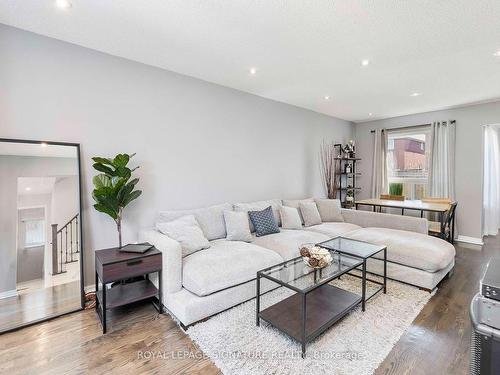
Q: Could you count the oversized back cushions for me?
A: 3